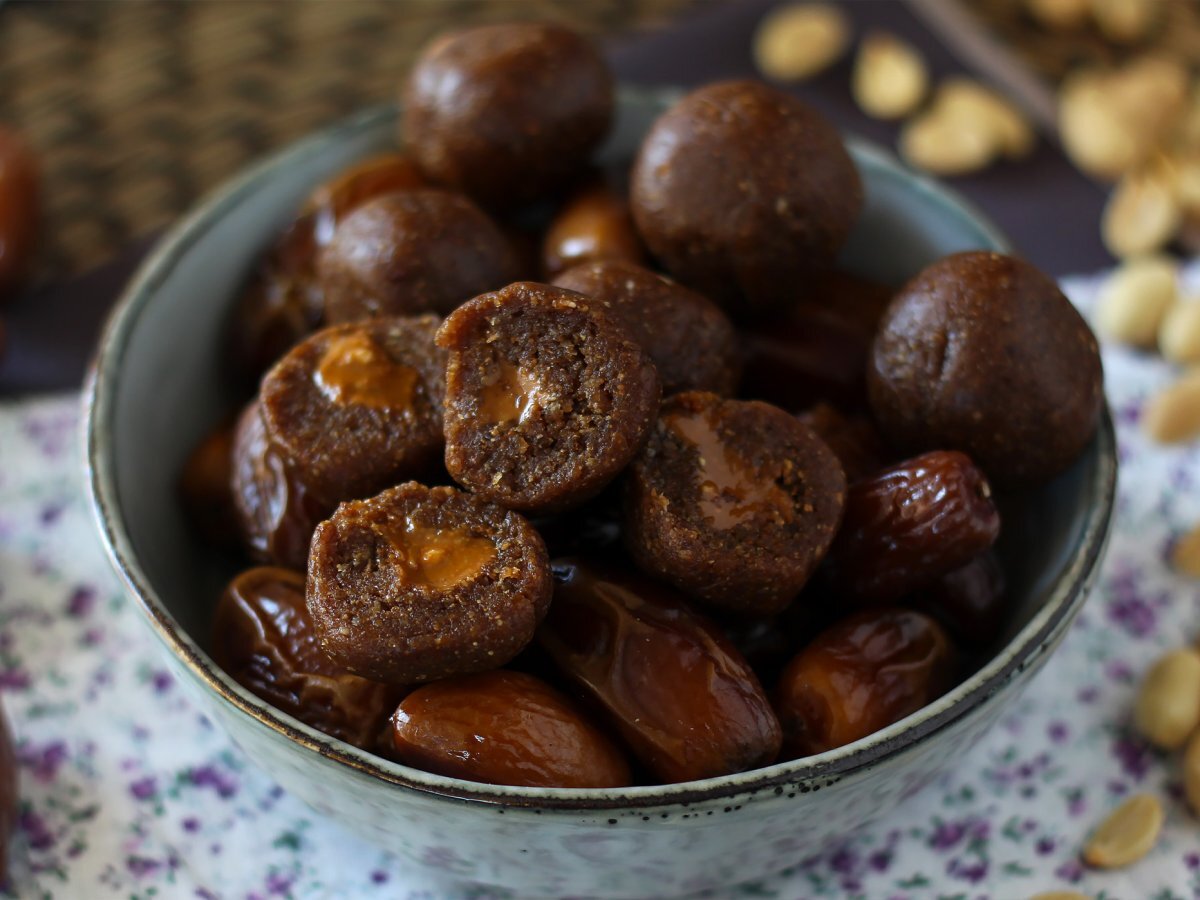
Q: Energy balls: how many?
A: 9